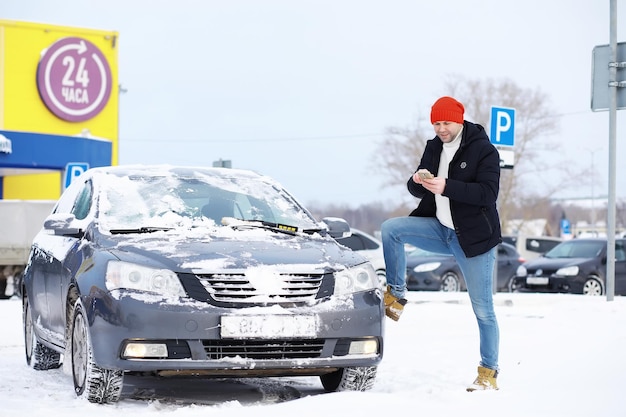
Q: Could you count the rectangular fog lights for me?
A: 2